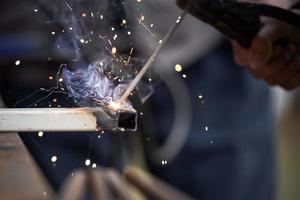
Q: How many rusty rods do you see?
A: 4